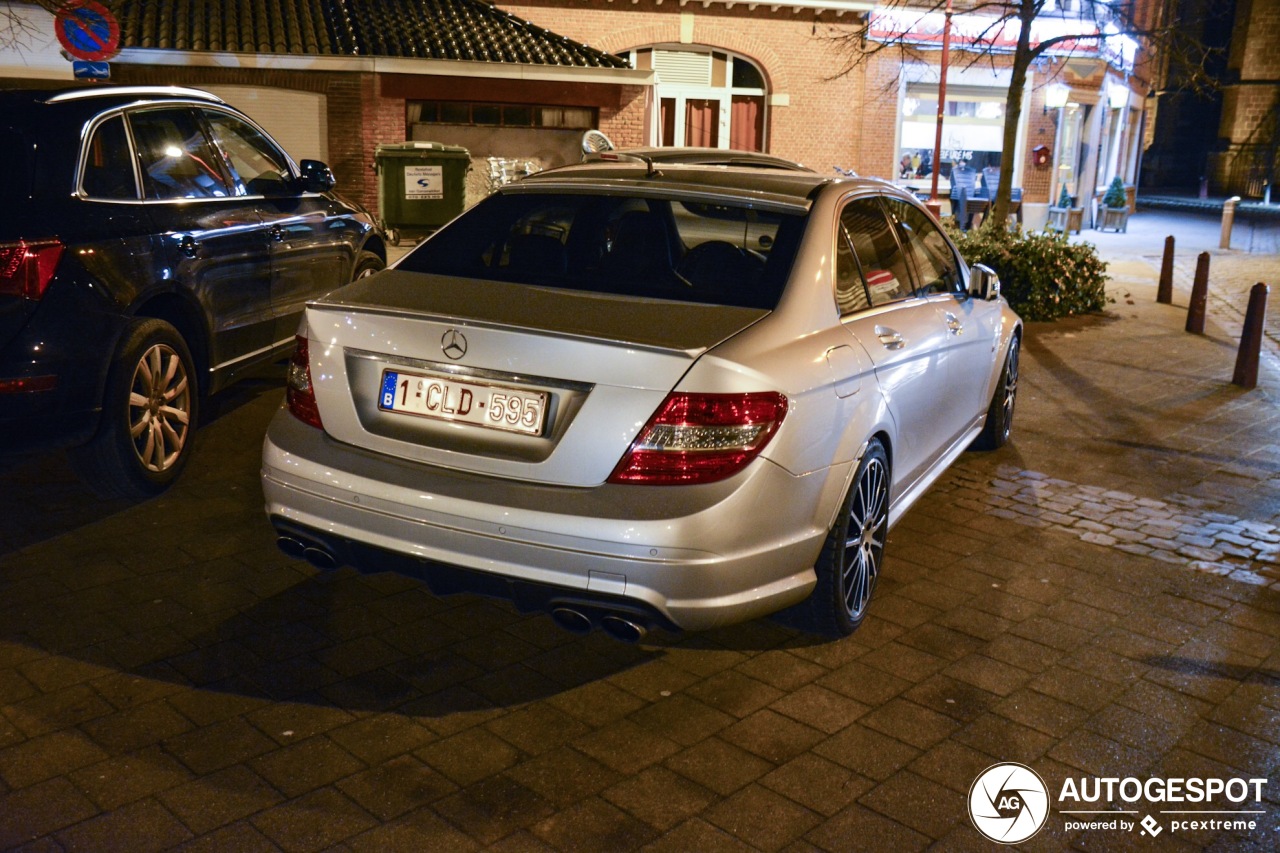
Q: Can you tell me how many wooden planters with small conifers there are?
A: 2